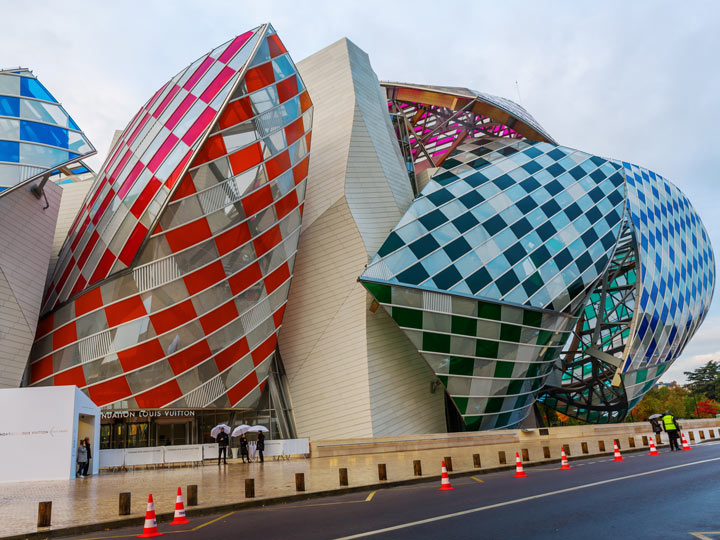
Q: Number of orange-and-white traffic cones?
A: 8